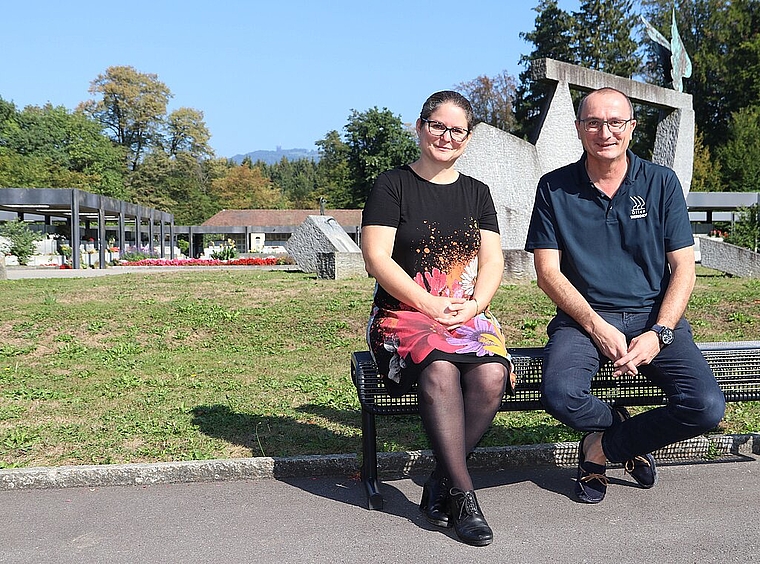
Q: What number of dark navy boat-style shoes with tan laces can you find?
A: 2